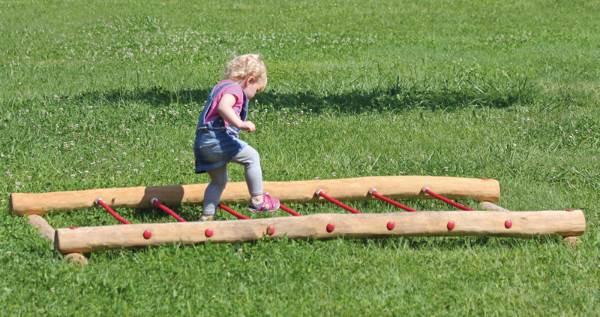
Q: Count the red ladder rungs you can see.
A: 7